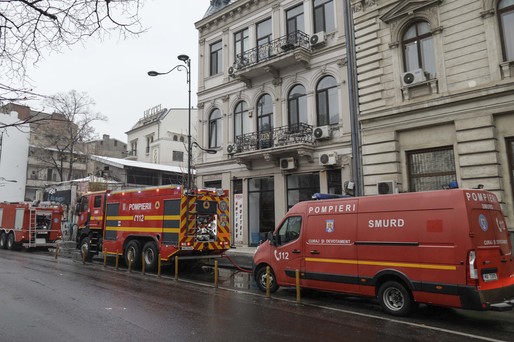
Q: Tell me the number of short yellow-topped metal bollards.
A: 11